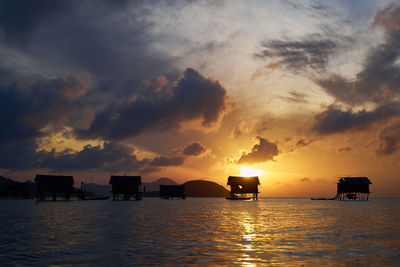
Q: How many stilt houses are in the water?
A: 5